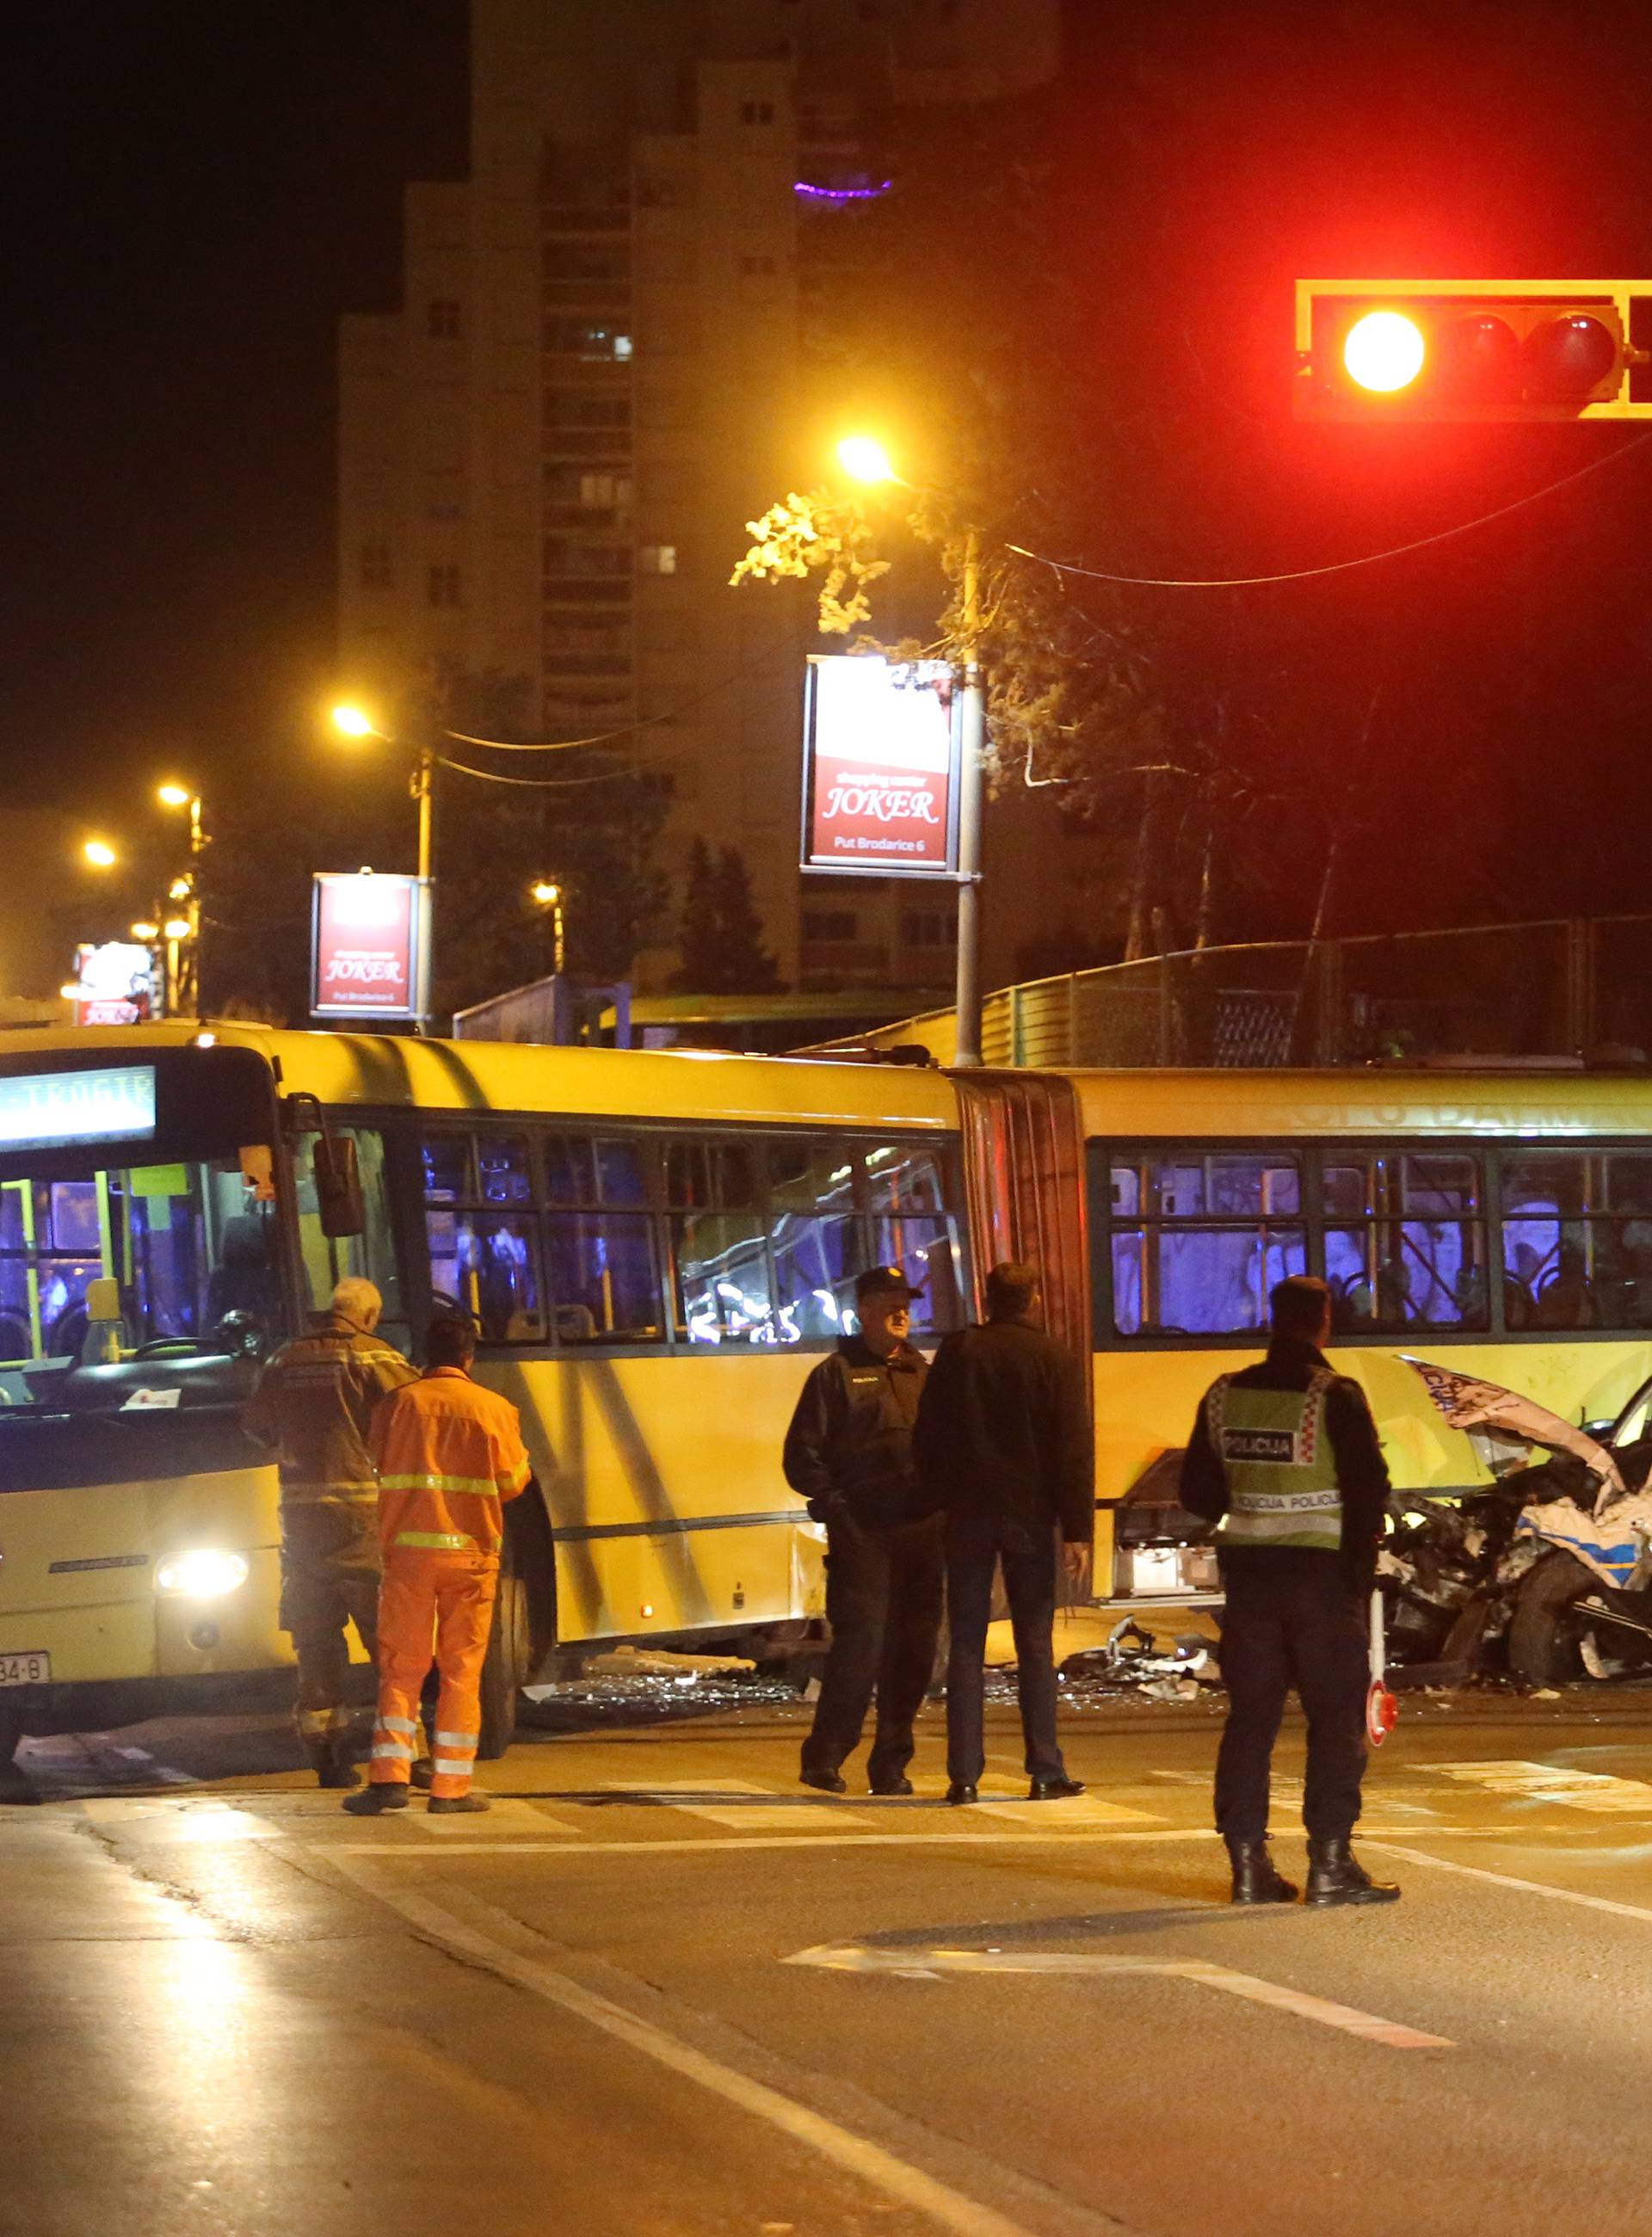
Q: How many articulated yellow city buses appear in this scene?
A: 1